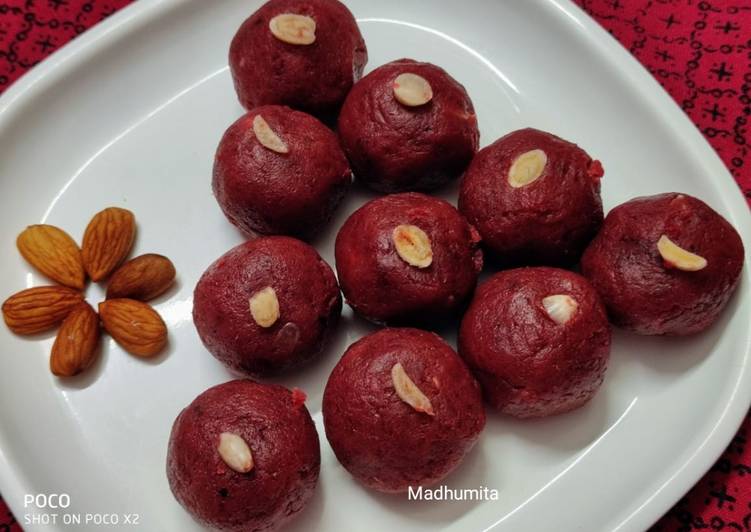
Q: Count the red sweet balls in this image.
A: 10